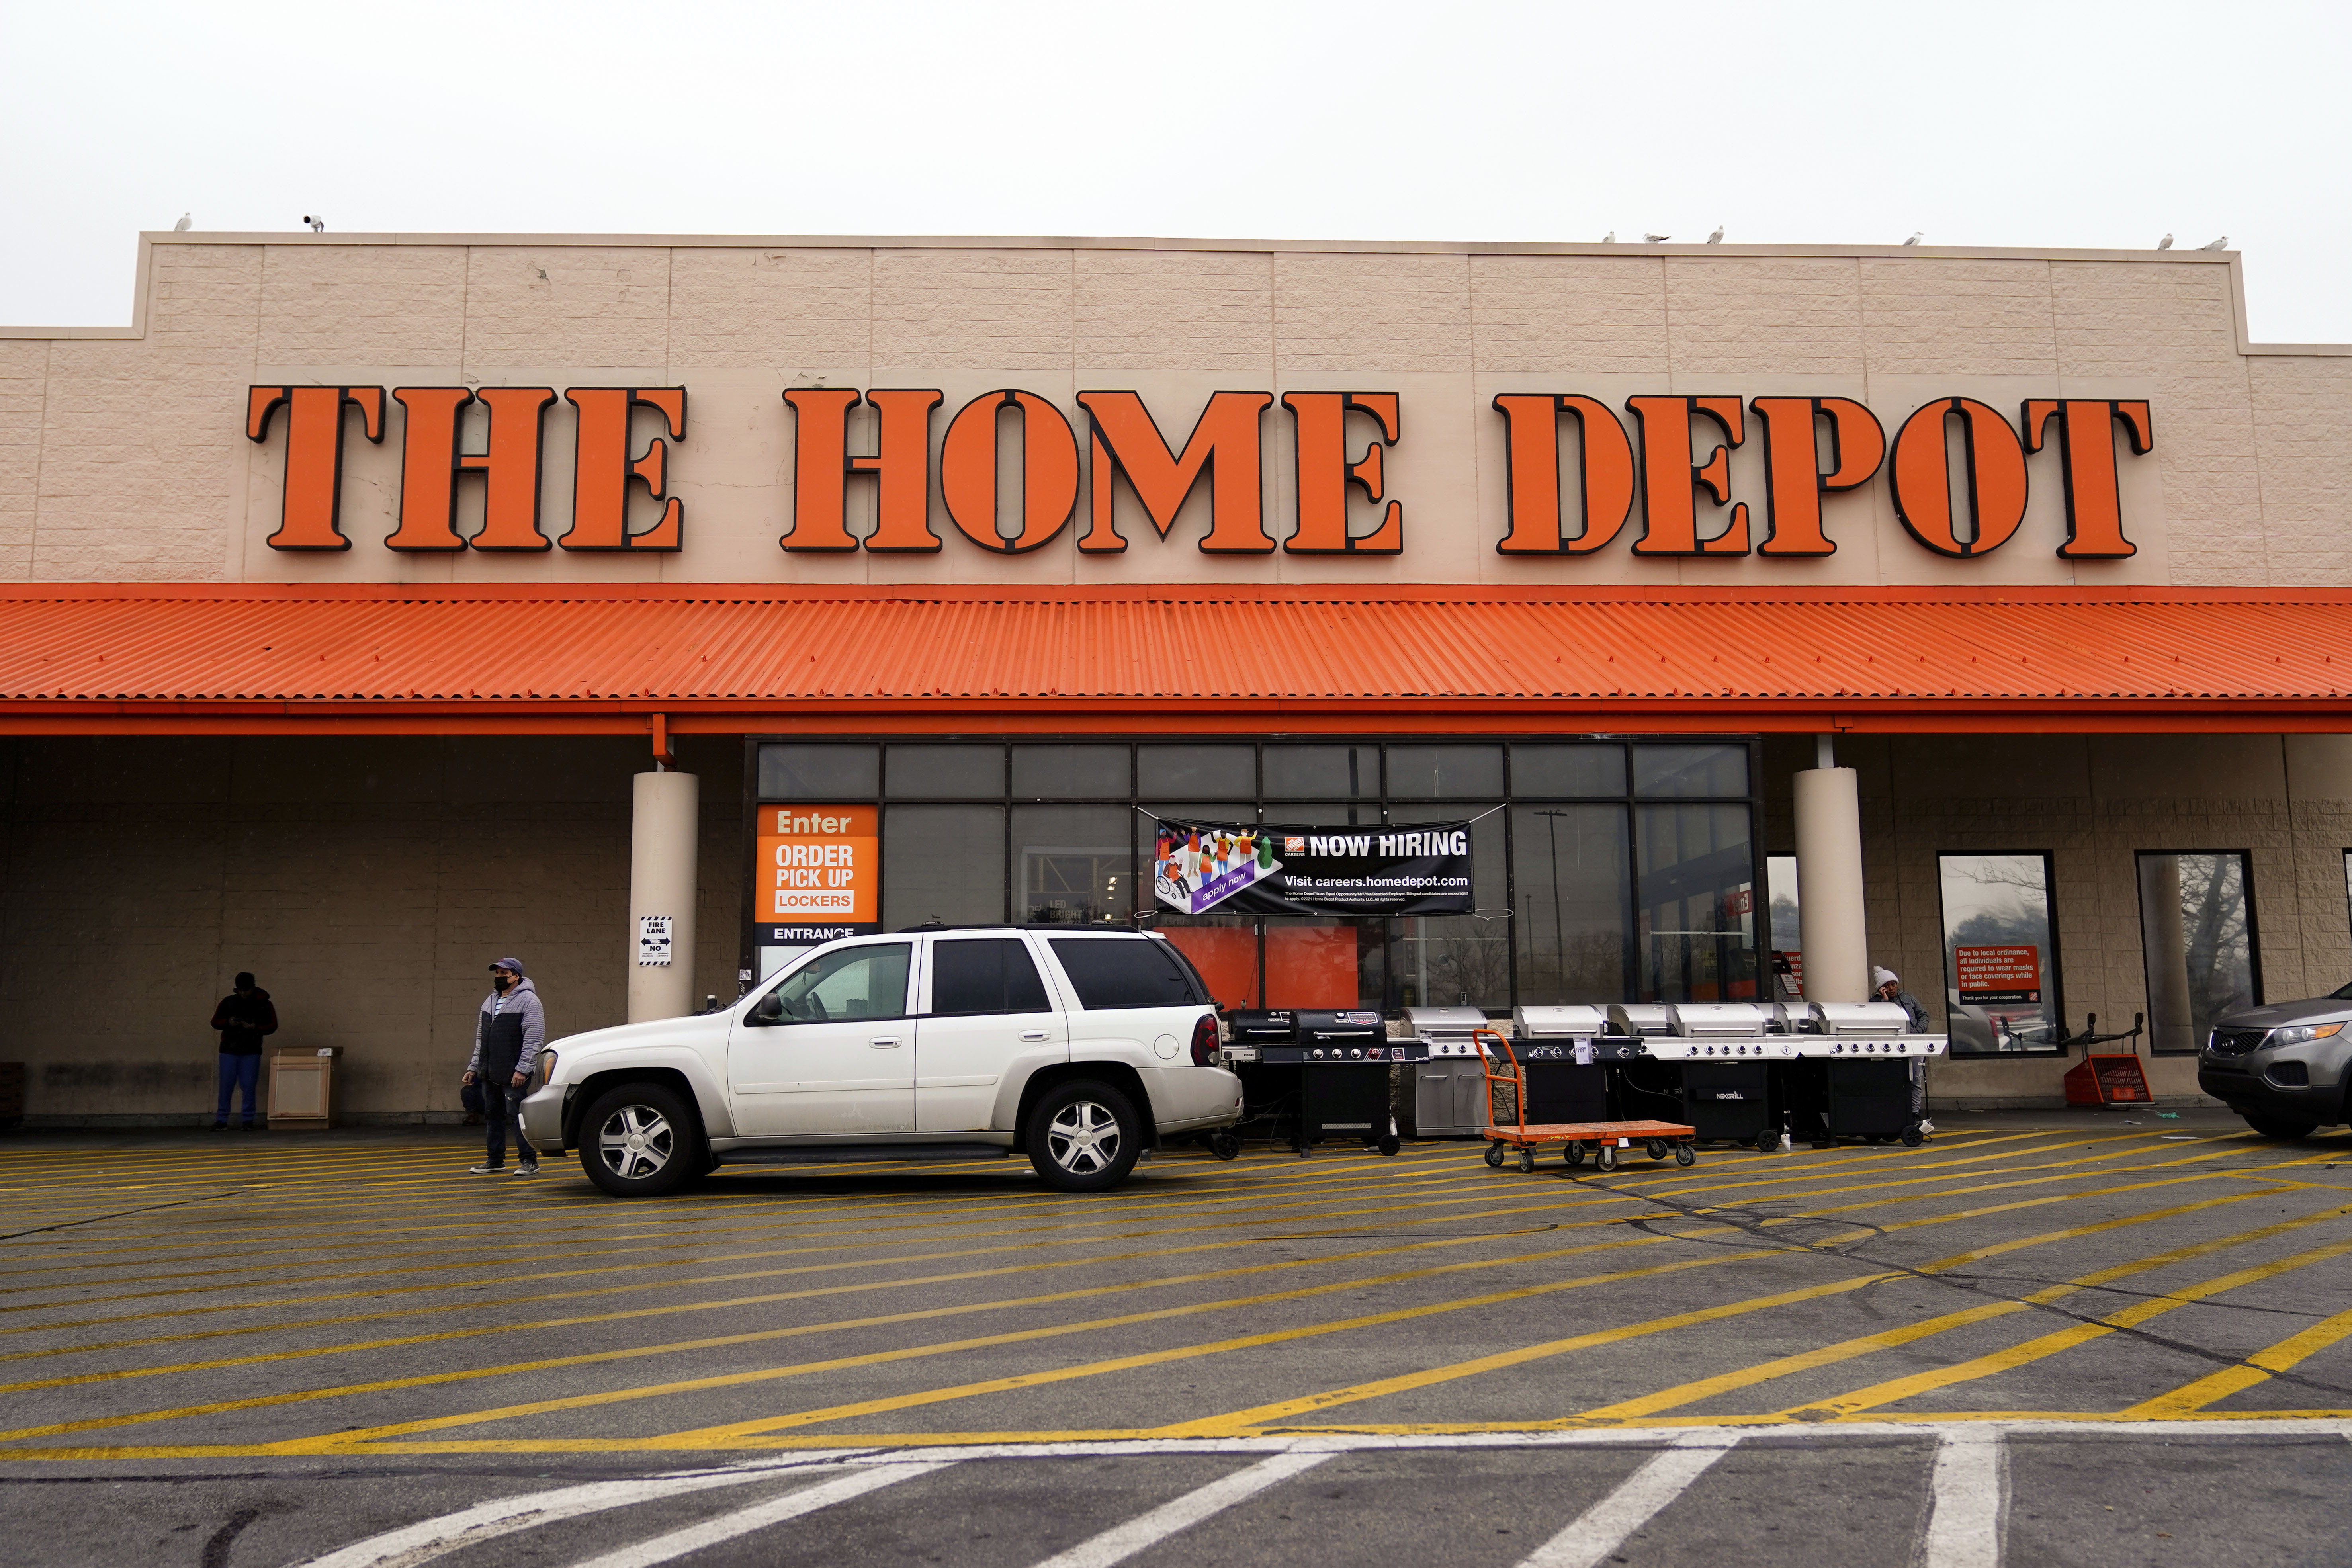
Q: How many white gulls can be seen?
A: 7